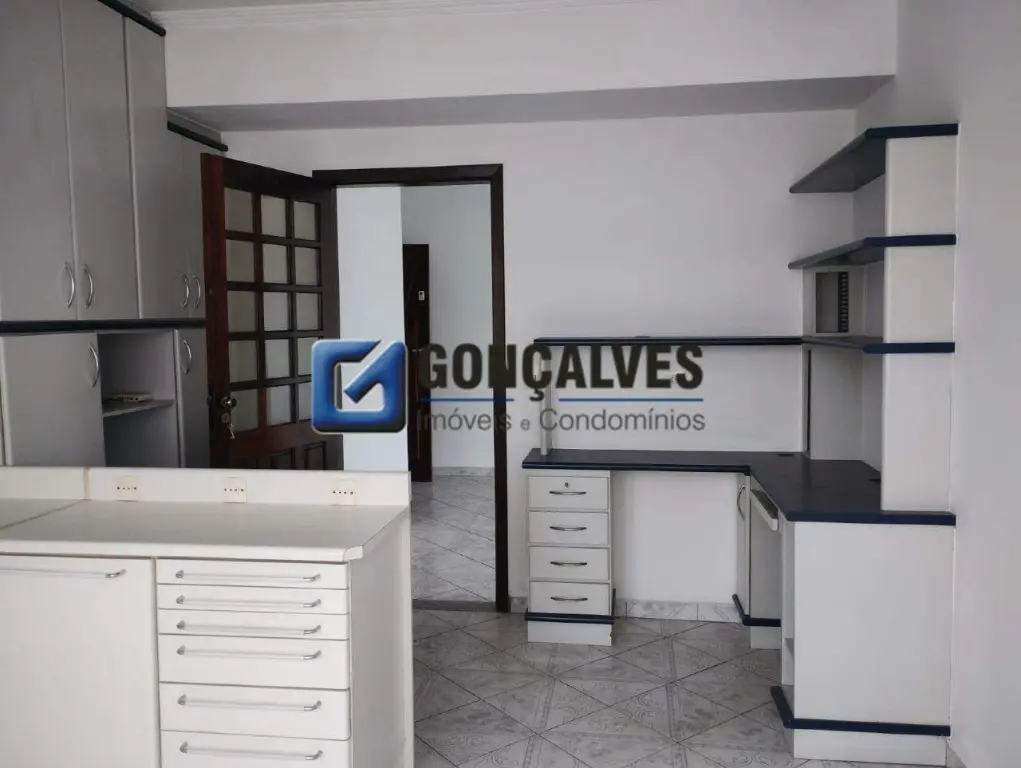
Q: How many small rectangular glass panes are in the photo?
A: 15